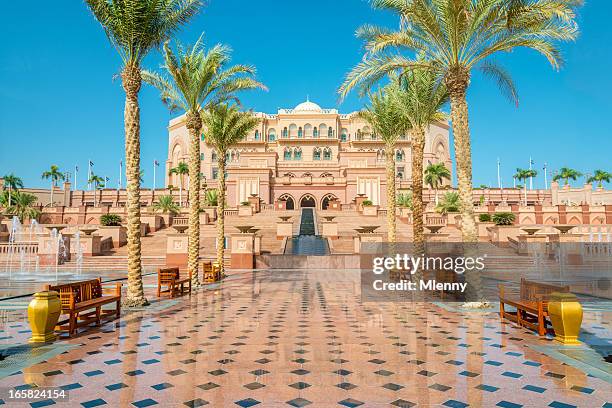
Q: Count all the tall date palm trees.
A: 6